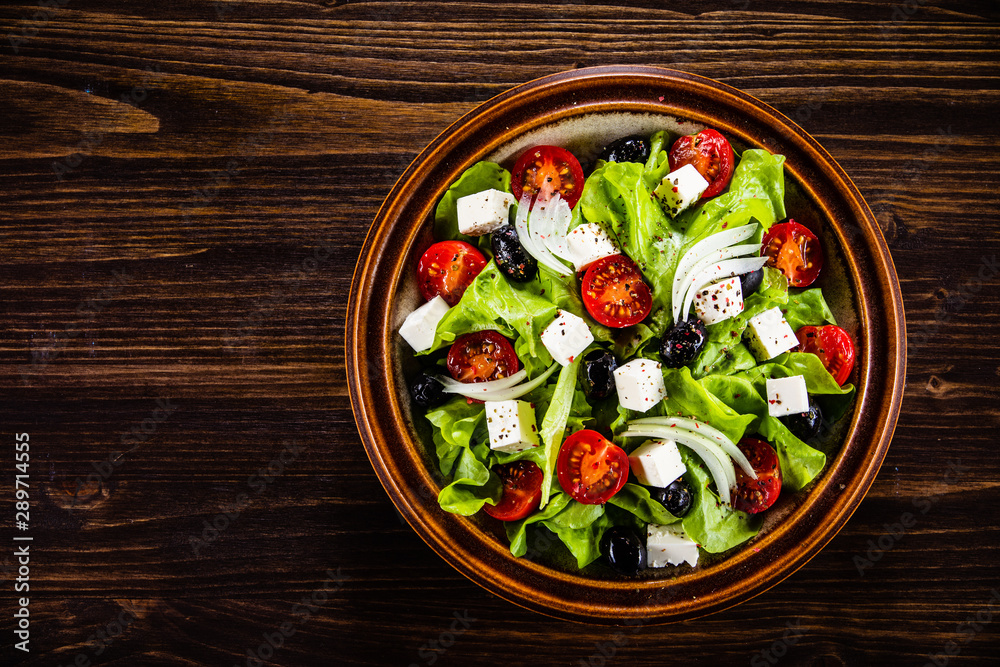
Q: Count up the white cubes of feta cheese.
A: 12